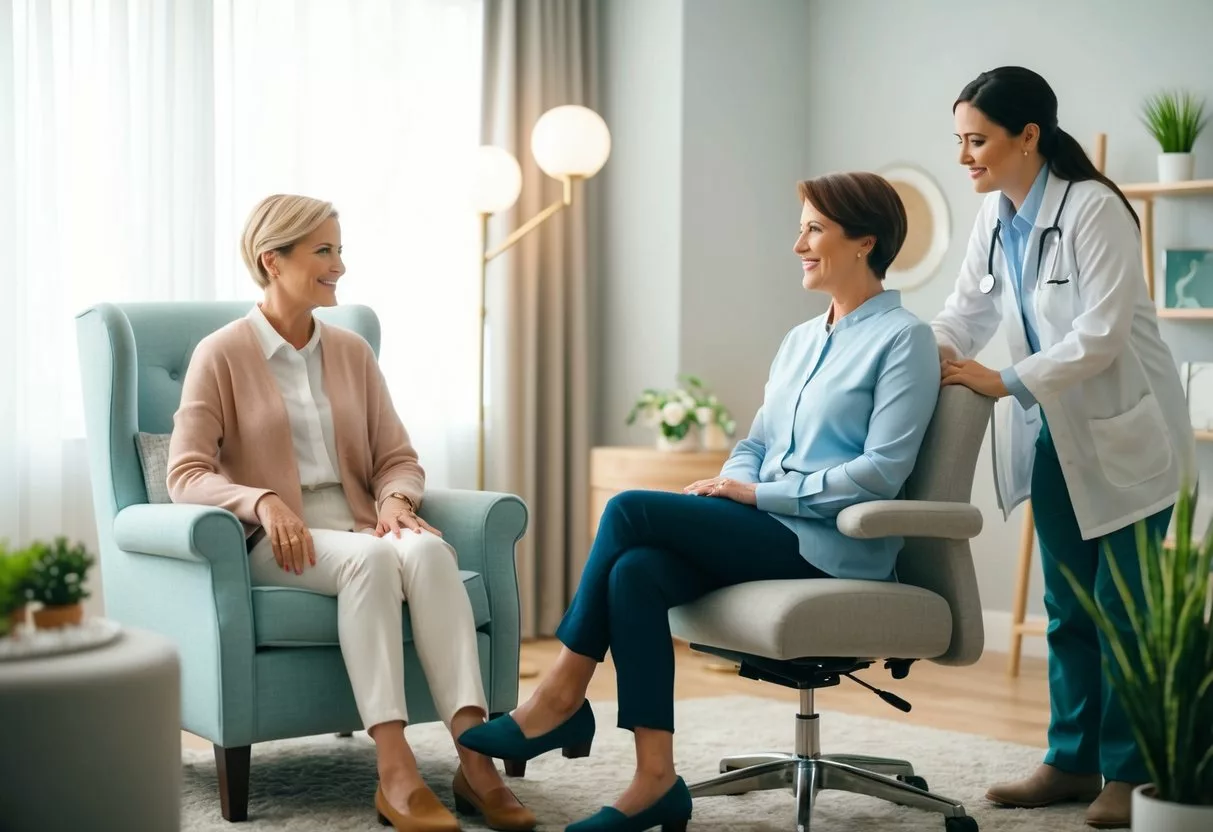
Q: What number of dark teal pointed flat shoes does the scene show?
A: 2